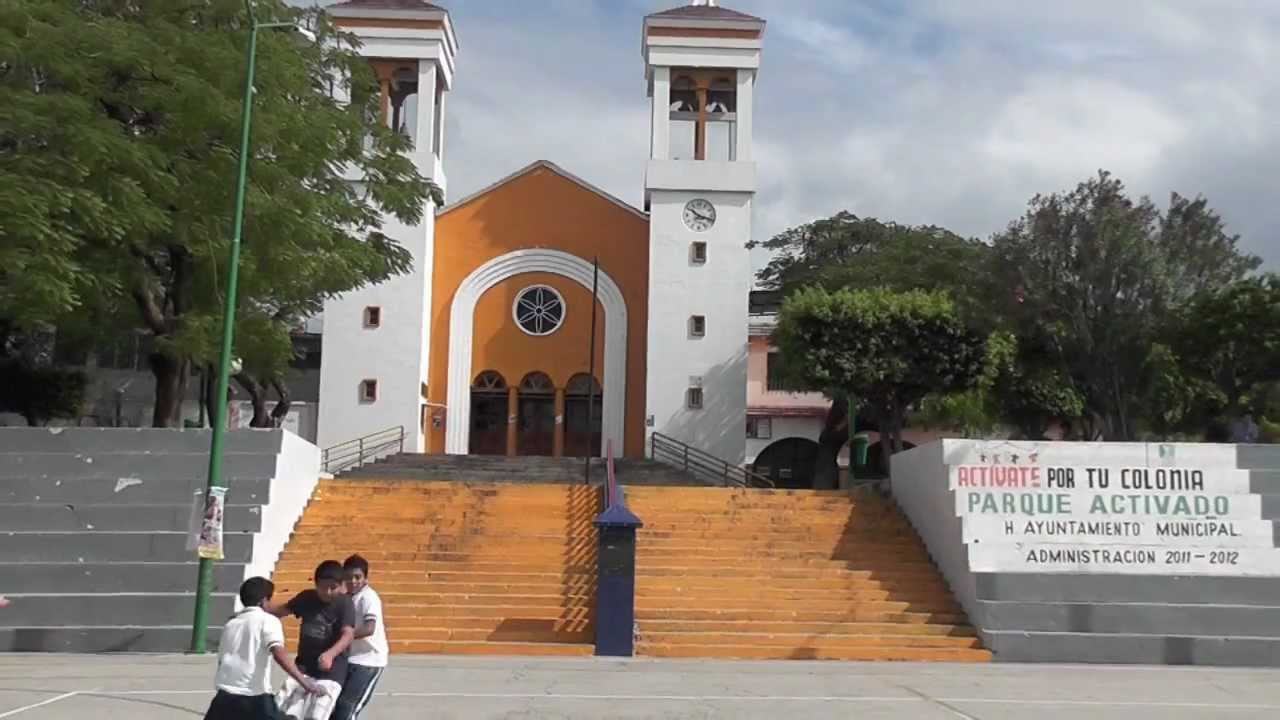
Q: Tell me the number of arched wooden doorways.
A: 3